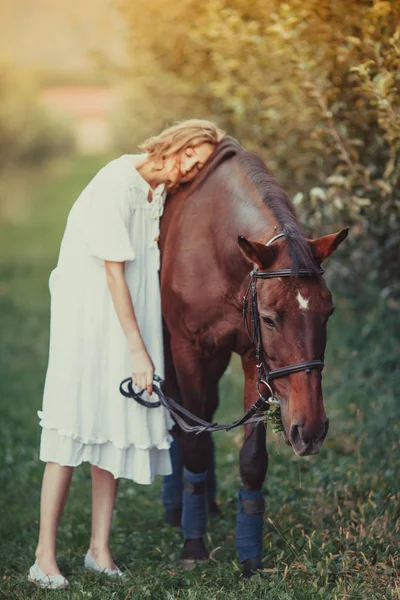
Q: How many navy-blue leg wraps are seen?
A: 4